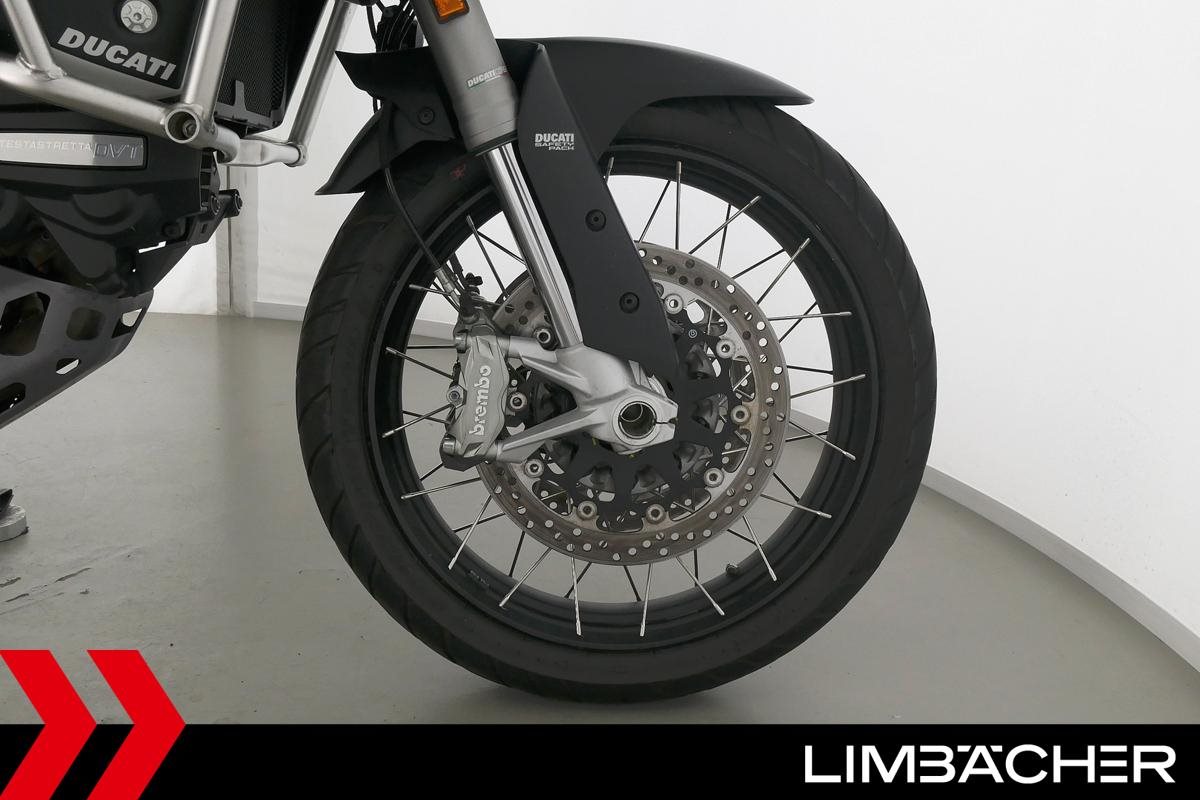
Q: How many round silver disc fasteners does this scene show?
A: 9